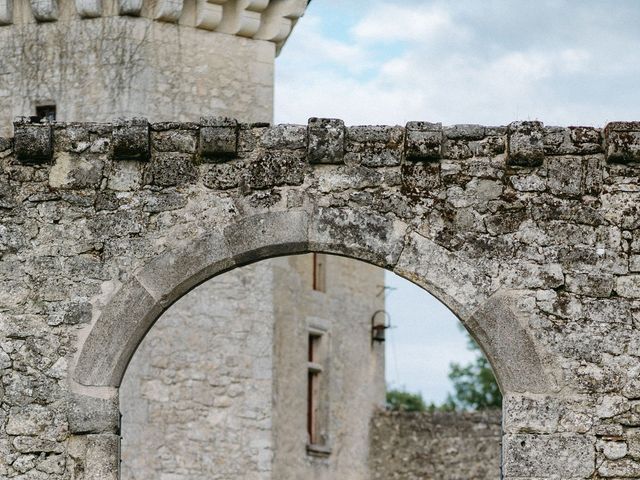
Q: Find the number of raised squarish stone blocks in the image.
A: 7